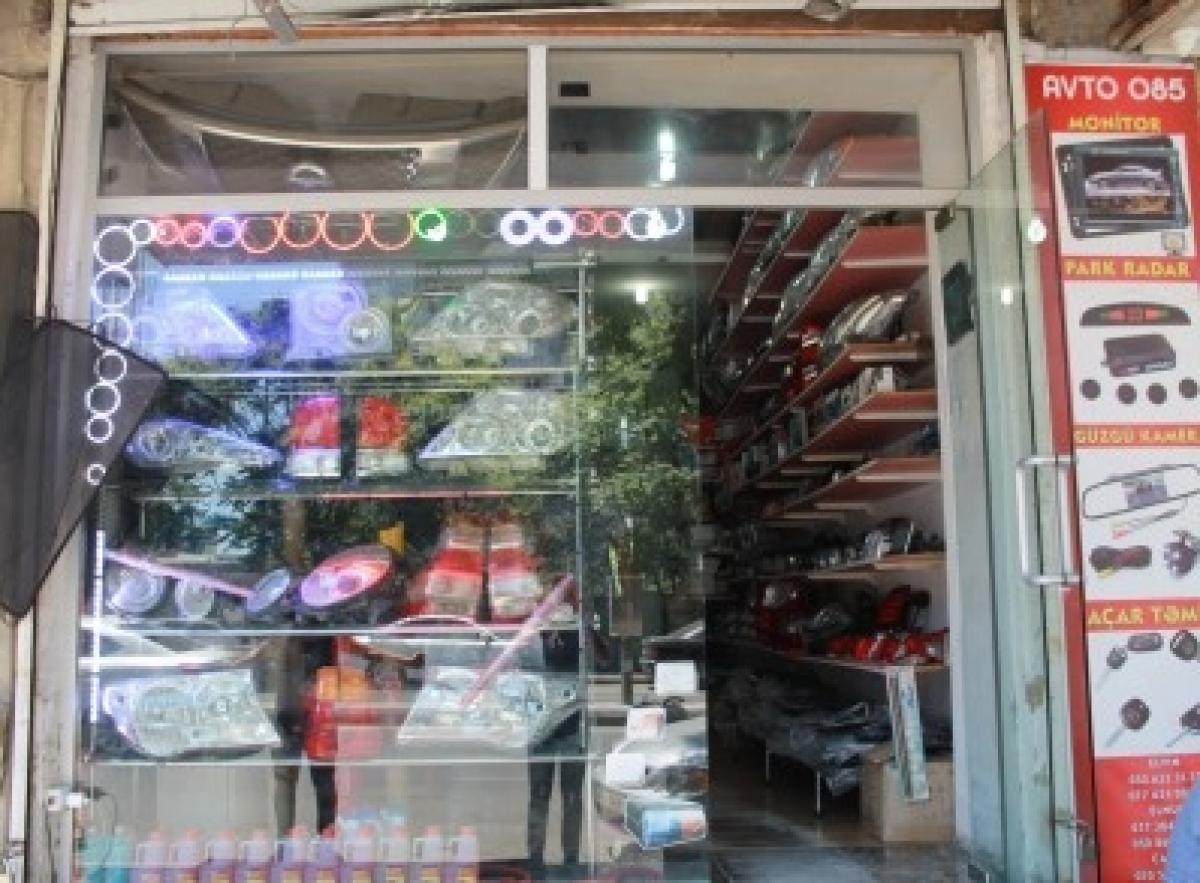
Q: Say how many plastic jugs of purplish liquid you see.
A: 10